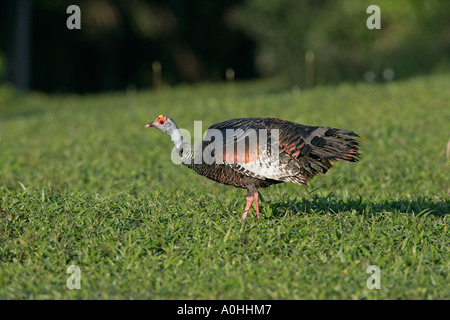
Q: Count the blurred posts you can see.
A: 3